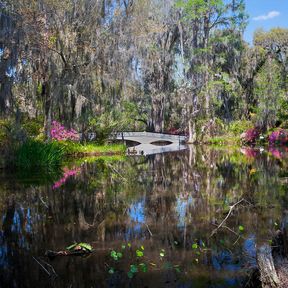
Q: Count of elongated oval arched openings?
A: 2